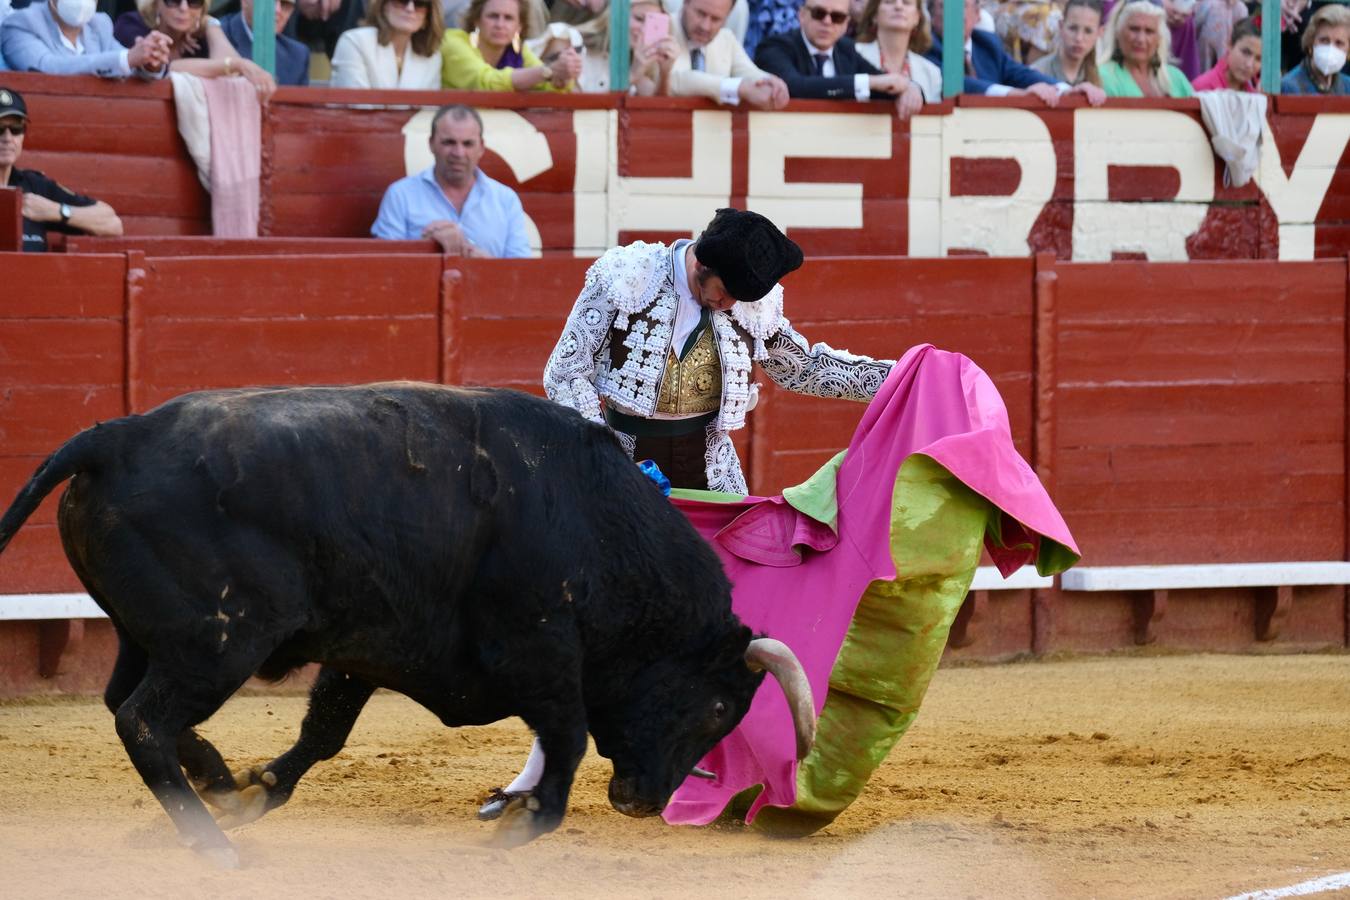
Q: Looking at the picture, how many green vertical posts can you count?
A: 4